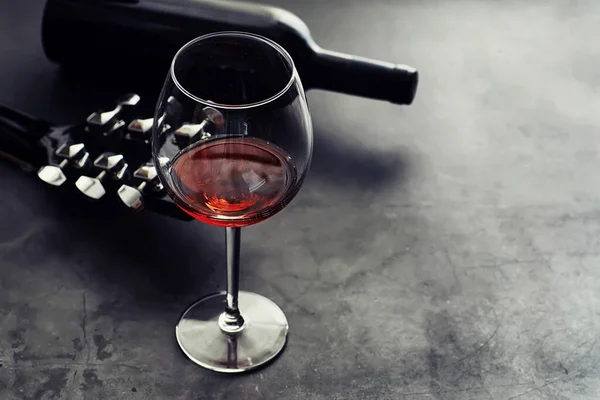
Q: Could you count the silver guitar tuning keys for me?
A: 6